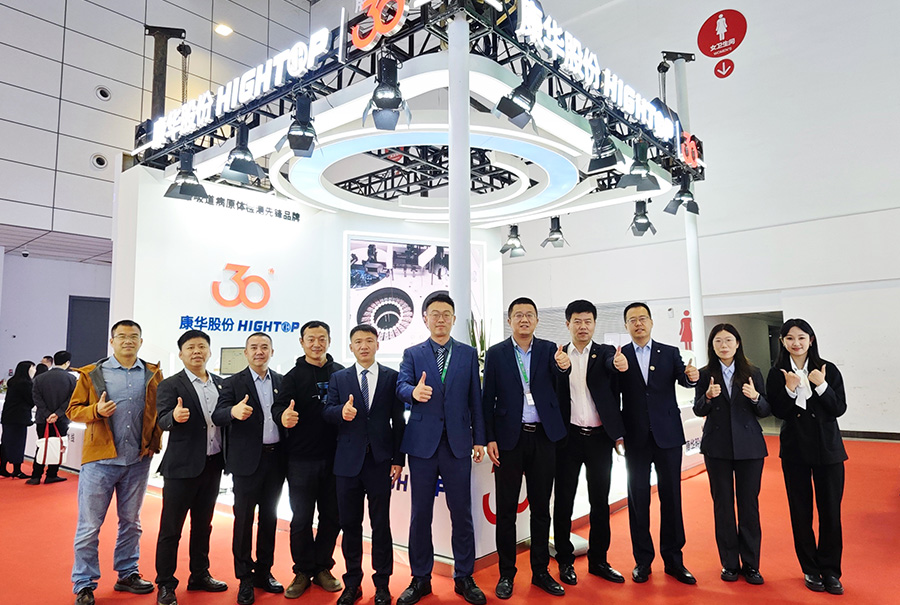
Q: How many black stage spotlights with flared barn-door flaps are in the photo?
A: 11